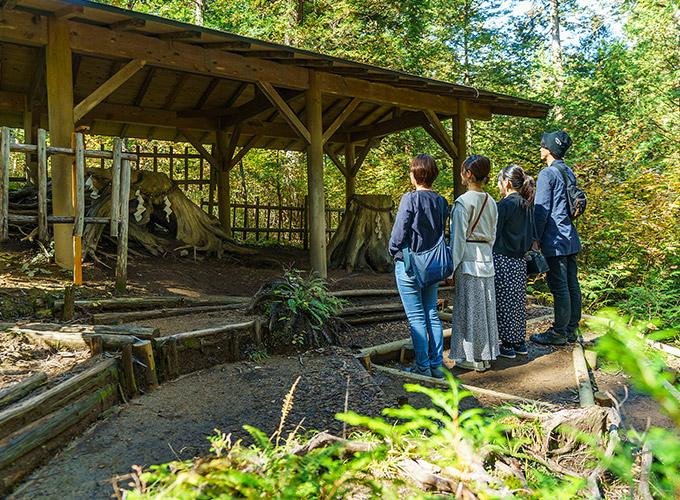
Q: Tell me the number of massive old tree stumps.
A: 2